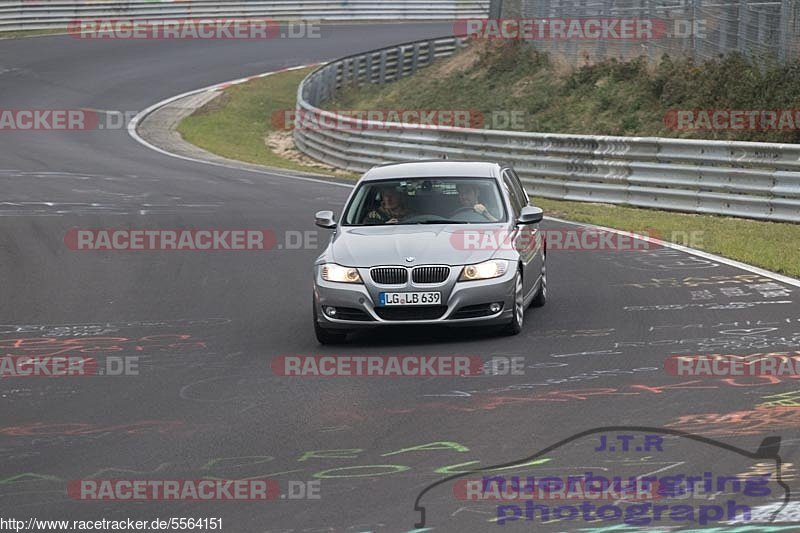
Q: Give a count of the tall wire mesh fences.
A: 1